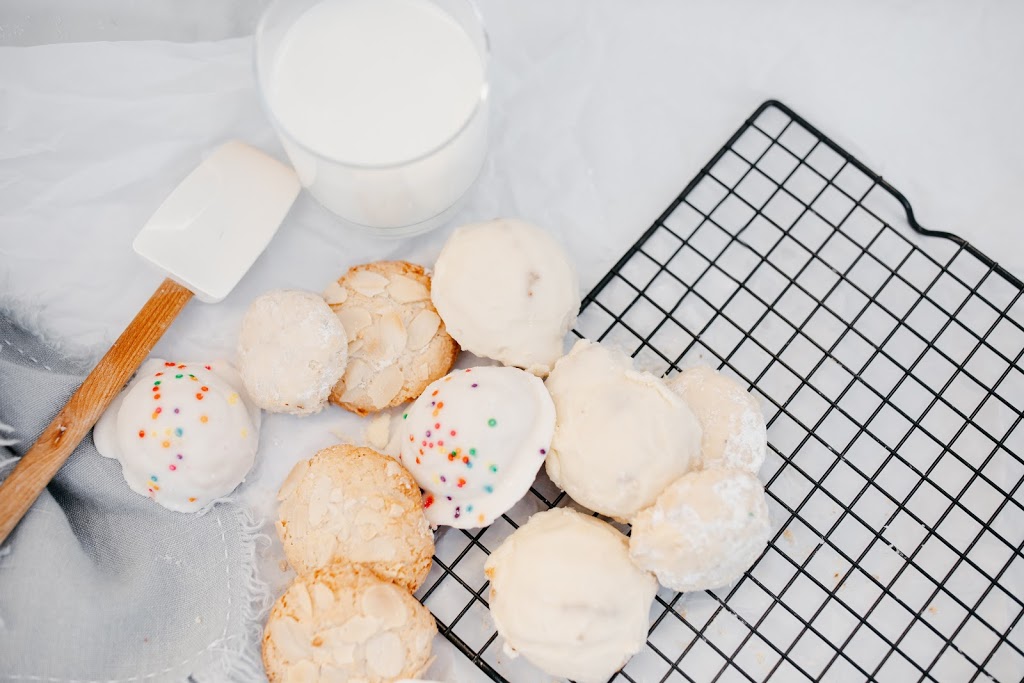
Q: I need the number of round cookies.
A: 11